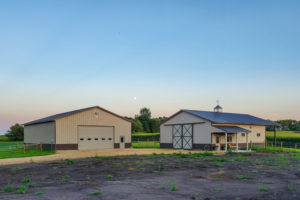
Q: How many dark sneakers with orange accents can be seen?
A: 0